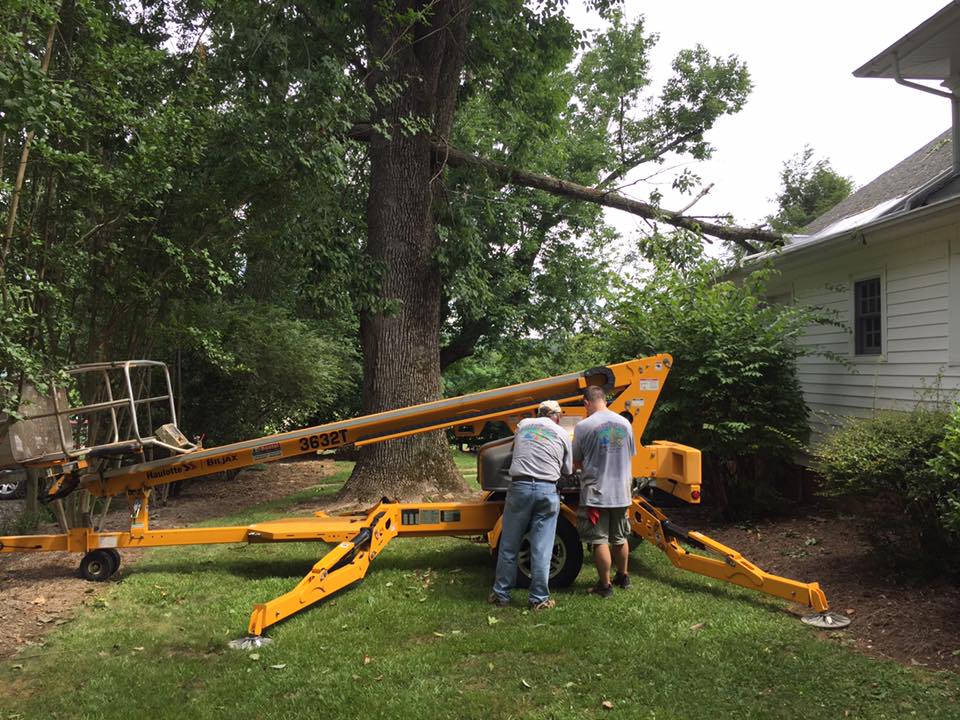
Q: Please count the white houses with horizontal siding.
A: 1